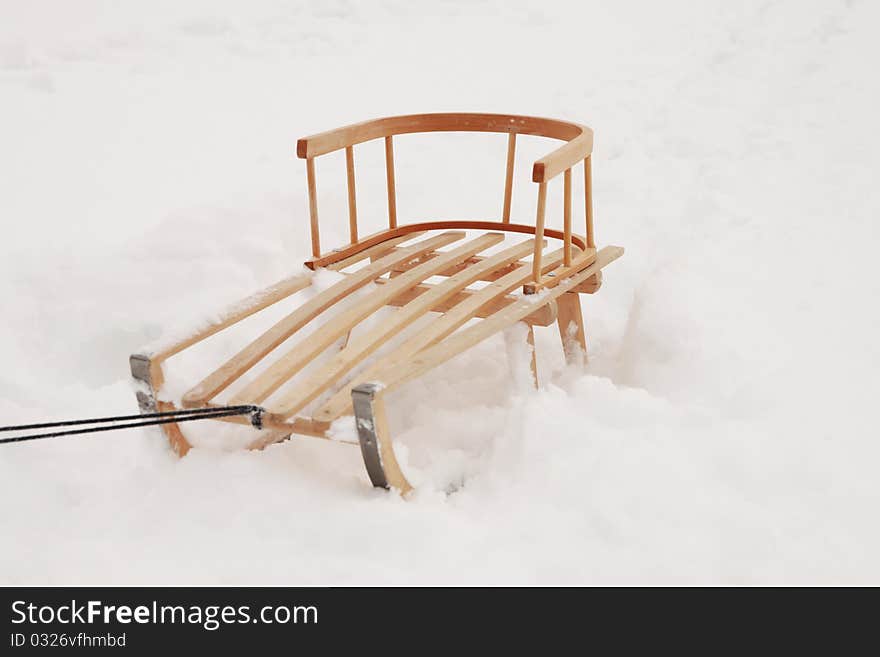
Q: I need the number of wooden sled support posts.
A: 7